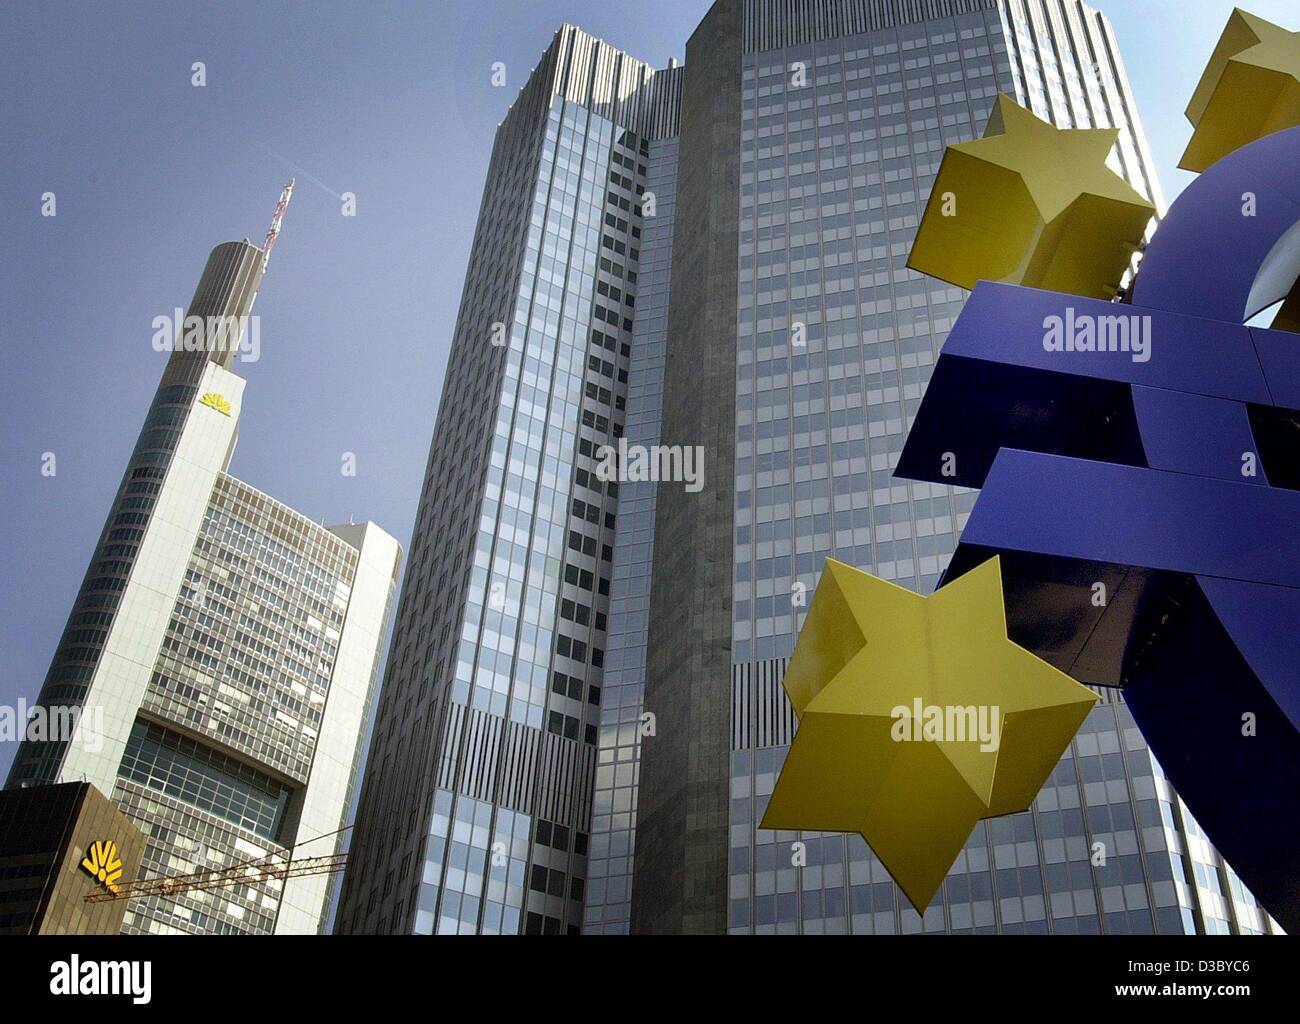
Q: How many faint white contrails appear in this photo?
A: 1